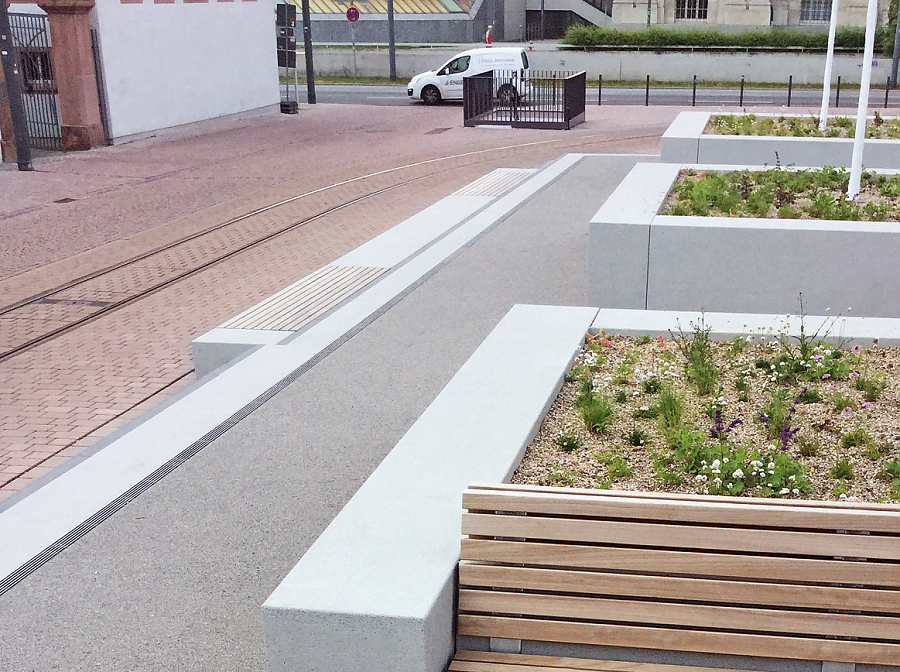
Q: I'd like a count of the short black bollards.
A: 7